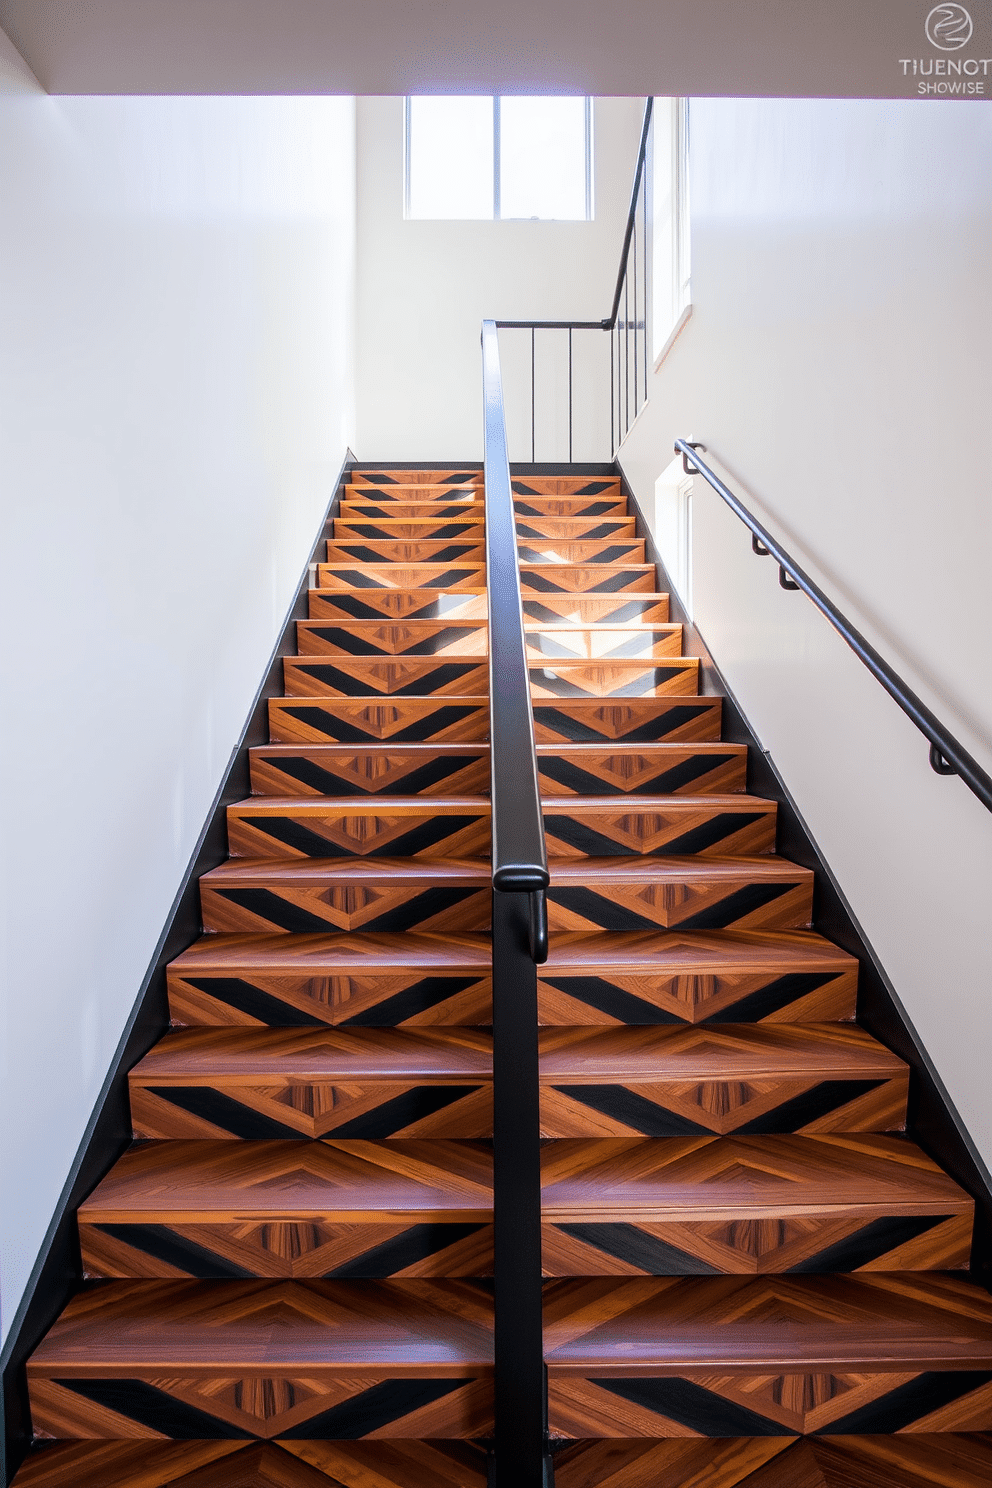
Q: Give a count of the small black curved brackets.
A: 4